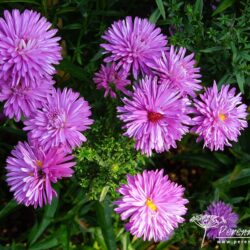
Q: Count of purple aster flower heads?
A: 11